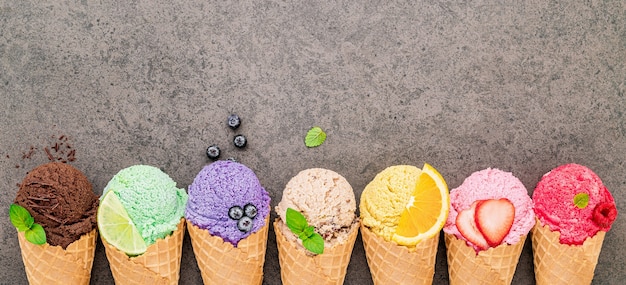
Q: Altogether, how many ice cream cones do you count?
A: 7